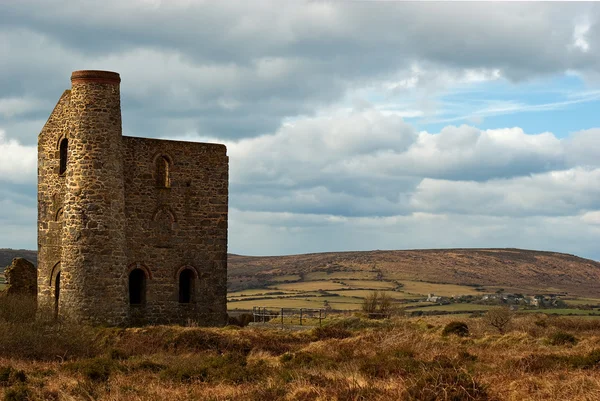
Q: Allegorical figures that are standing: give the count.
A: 0